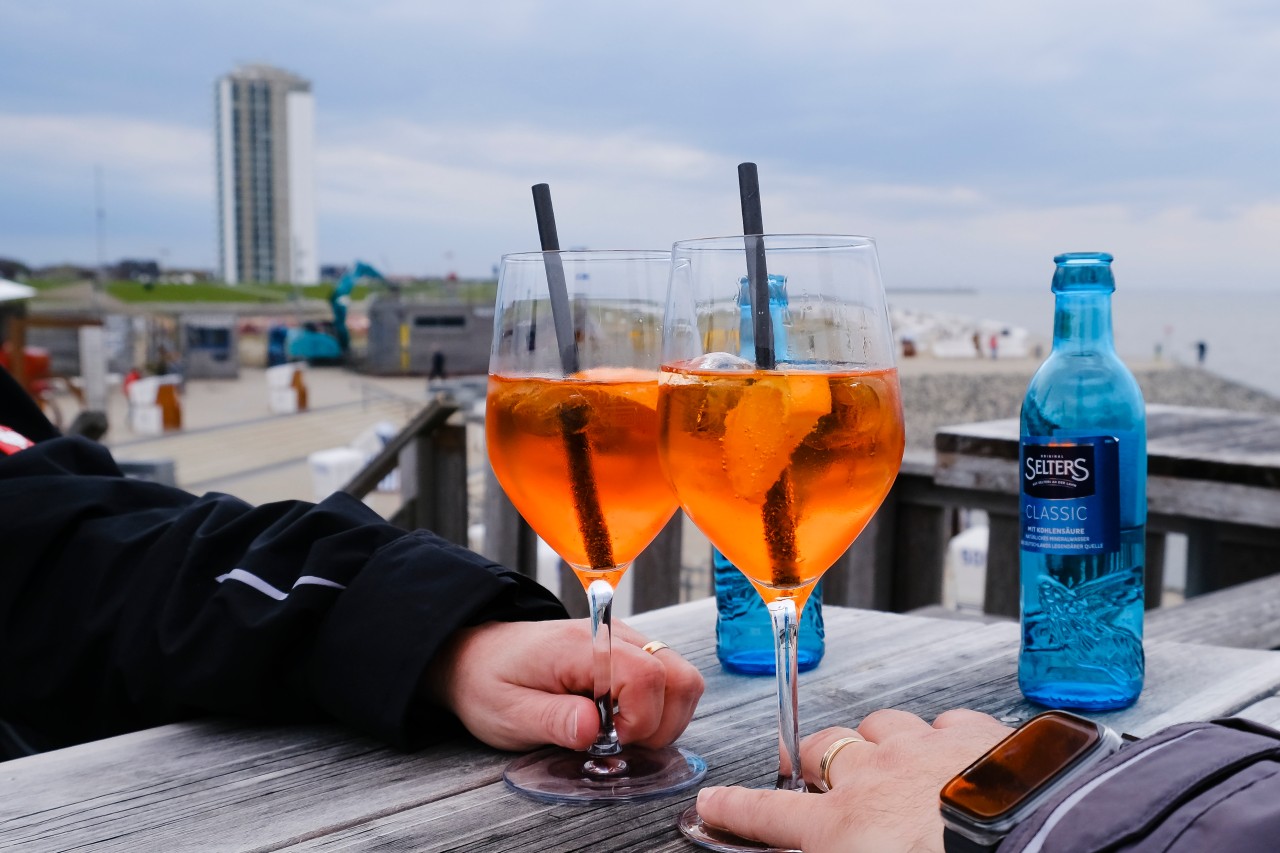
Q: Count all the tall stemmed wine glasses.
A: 2